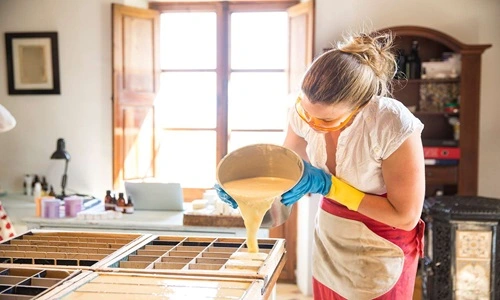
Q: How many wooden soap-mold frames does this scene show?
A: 4